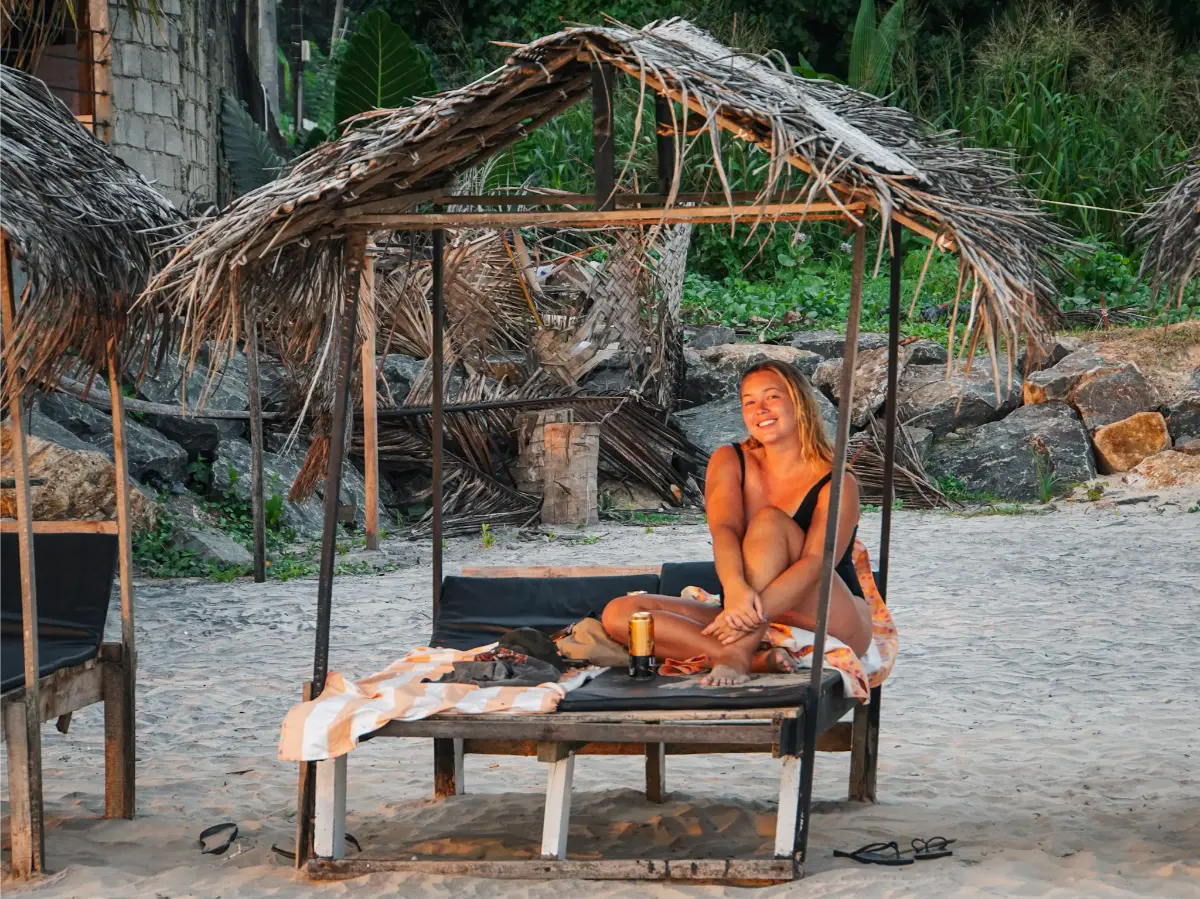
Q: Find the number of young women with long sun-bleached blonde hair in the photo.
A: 1